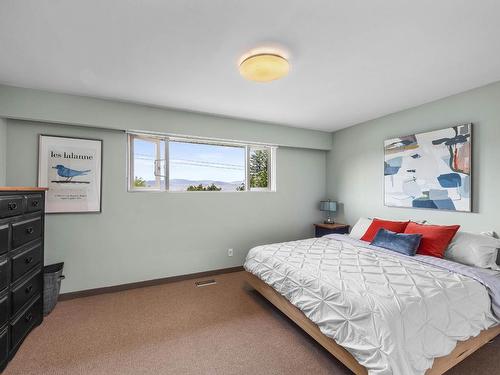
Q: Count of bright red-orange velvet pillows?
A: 2